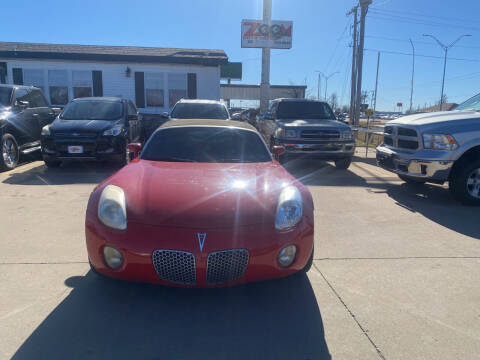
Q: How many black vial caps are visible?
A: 0